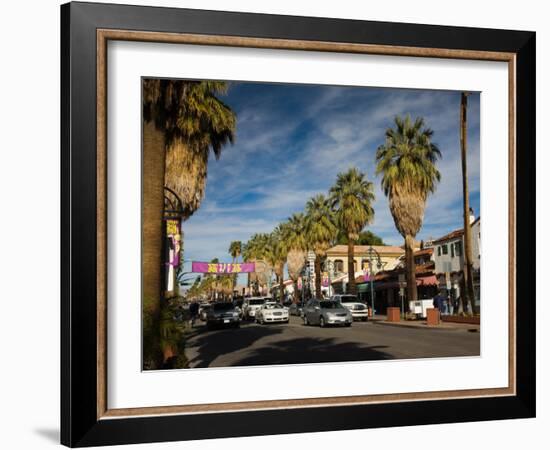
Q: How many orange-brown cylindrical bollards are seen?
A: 2